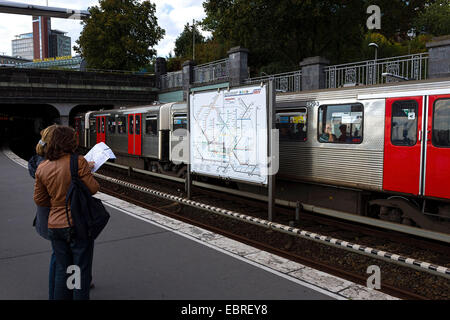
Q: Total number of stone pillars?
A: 5